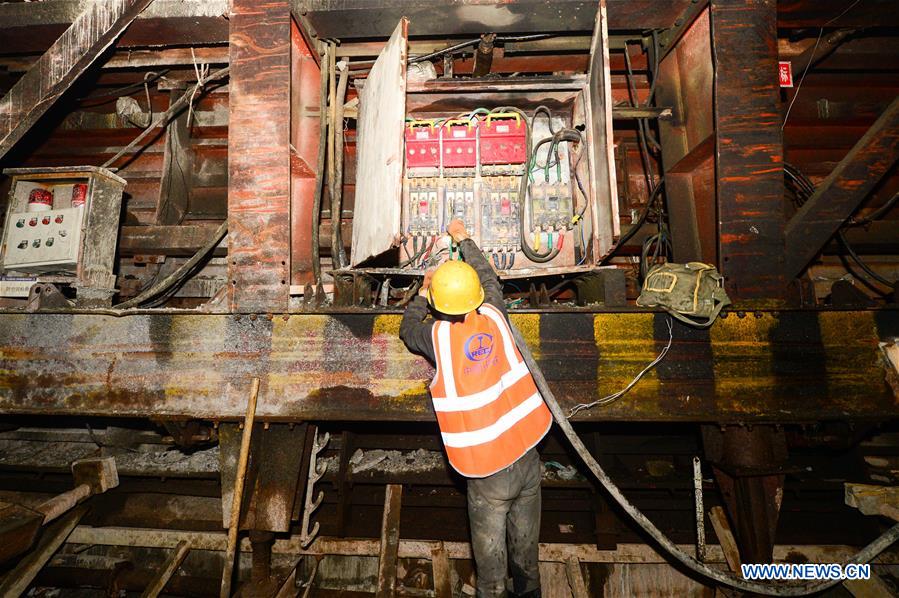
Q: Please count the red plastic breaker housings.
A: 3